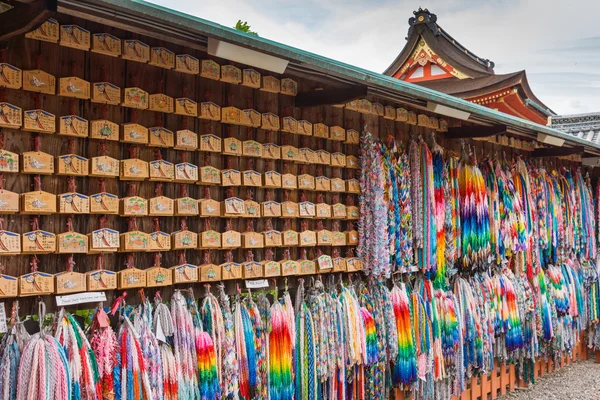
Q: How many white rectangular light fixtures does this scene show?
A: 3